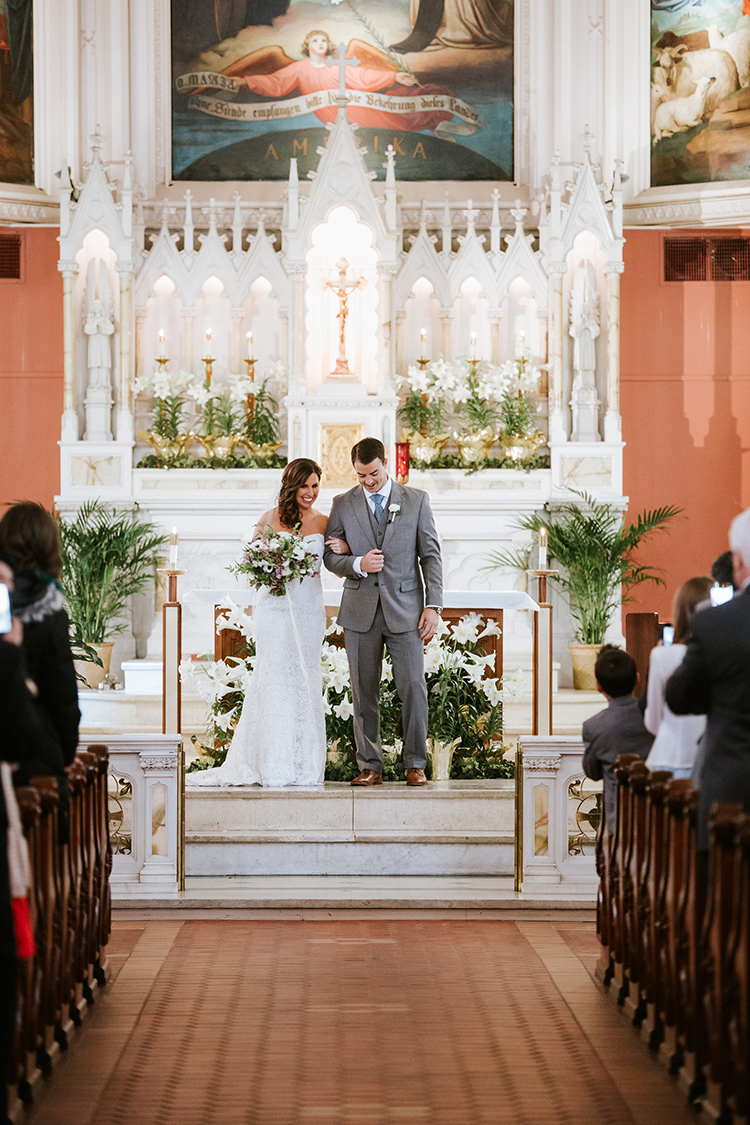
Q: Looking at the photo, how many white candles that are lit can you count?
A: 8